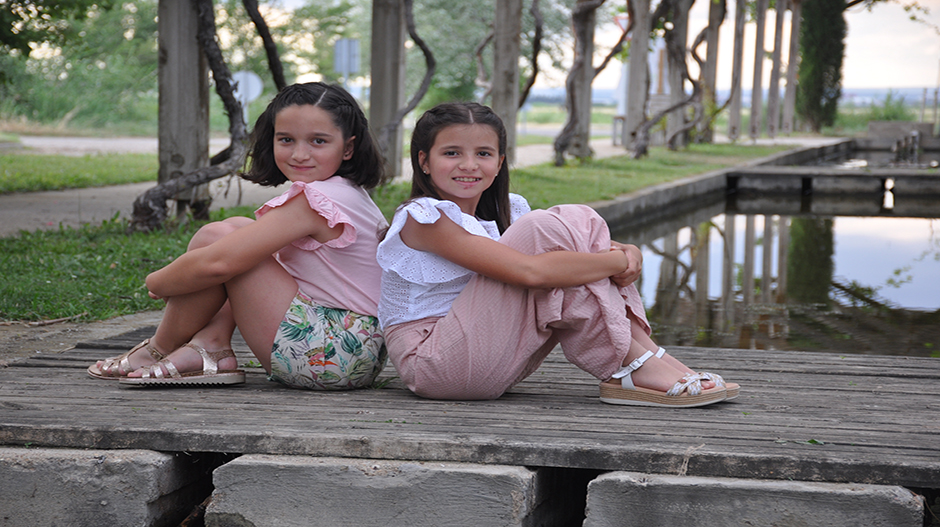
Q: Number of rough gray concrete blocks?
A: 3